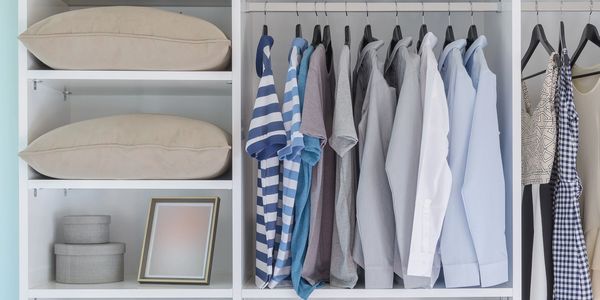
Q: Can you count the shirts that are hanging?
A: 10